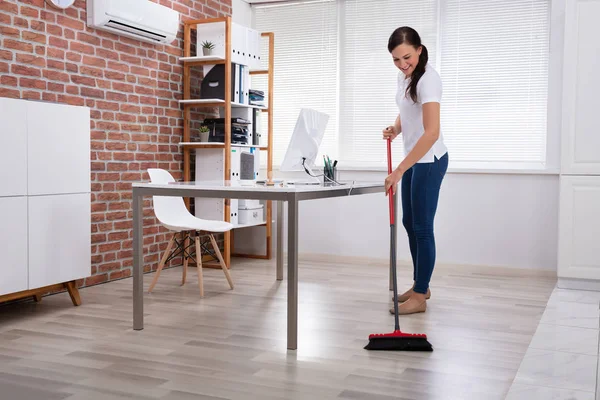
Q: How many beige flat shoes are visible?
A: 2